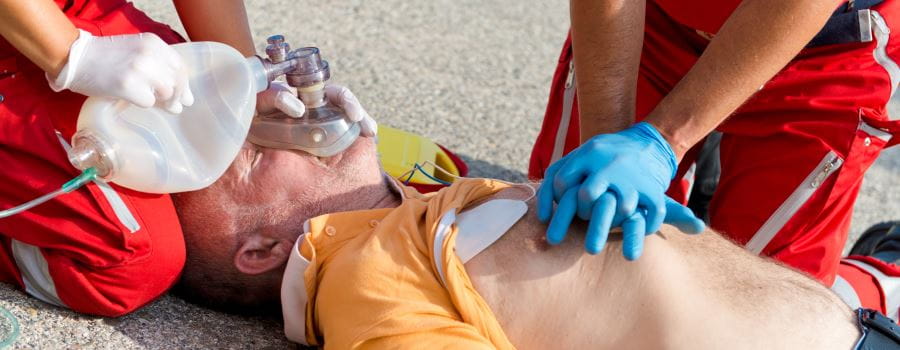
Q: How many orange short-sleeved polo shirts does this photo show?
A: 1